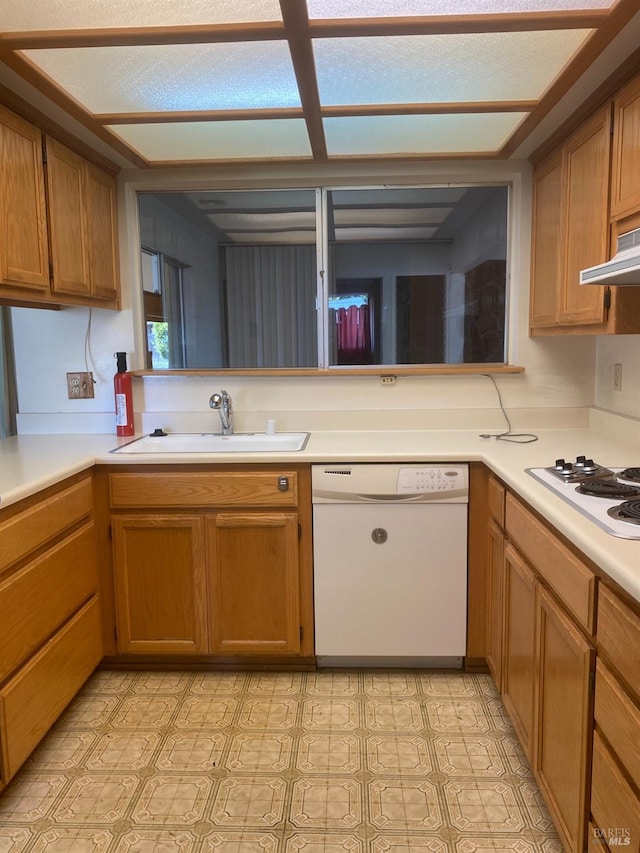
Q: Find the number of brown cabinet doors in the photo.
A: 11